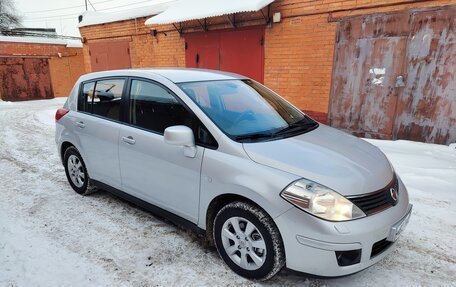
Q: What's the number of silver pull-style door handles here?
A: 2